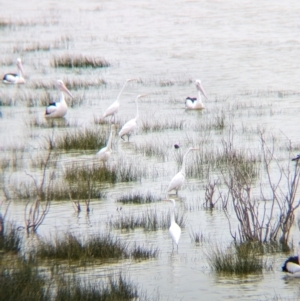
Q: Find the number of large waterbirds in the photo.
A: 9